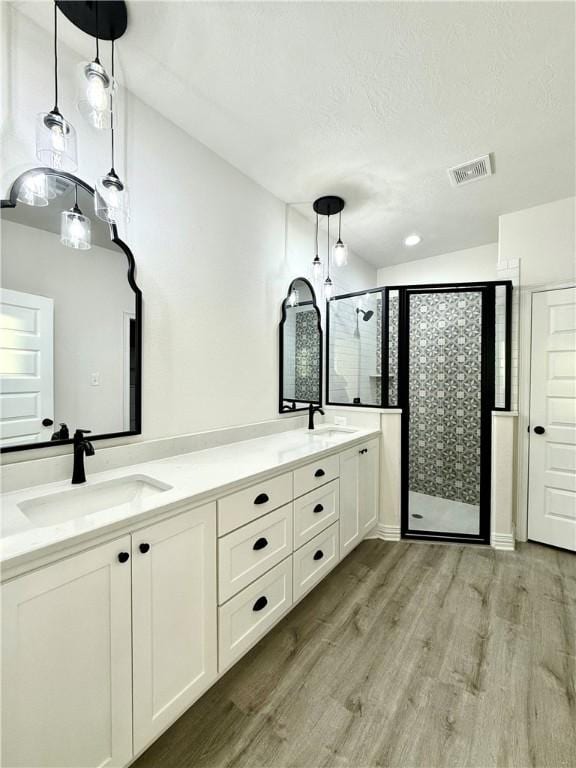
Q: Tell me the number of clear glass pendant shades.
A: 6